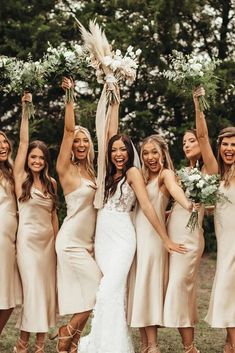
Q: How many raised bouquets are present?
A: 4